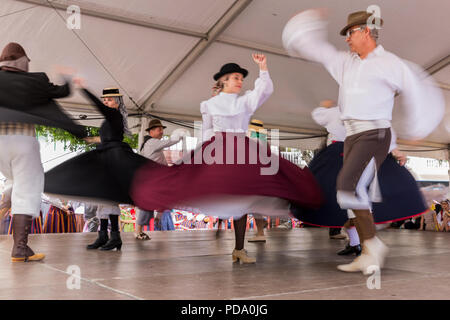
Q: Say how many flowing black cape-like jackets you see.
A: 1